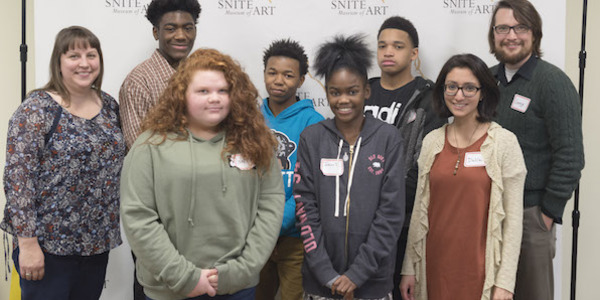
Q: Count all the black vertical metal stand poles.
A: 2